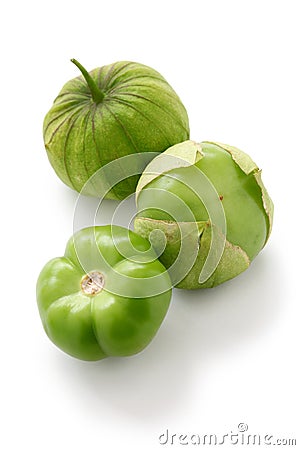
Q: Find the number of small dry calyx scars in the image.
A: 1